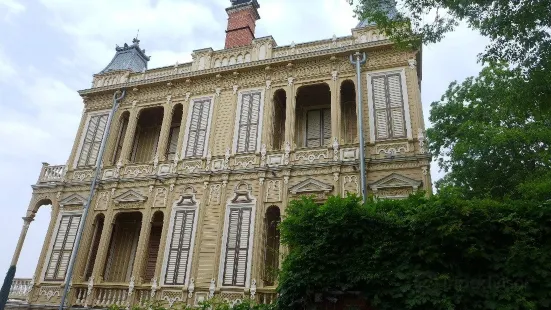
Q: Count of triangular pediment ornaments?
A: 4